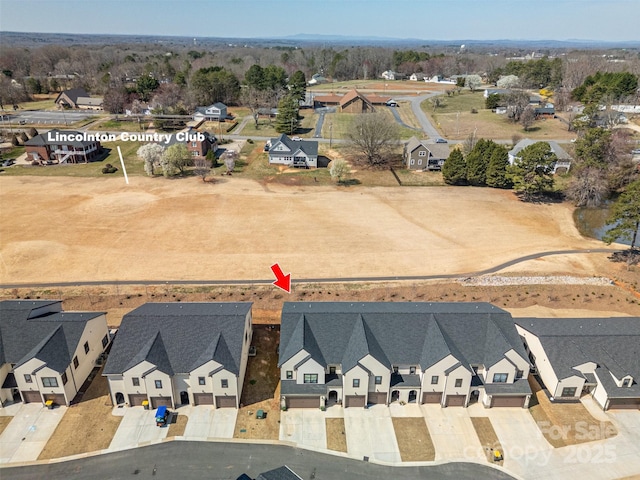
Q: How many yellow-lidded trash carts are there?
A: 3